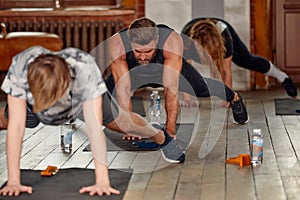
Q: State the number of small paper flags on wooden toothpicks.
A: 0